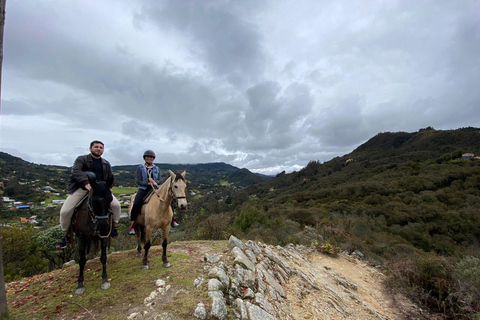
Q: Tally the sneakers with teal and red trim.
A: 2